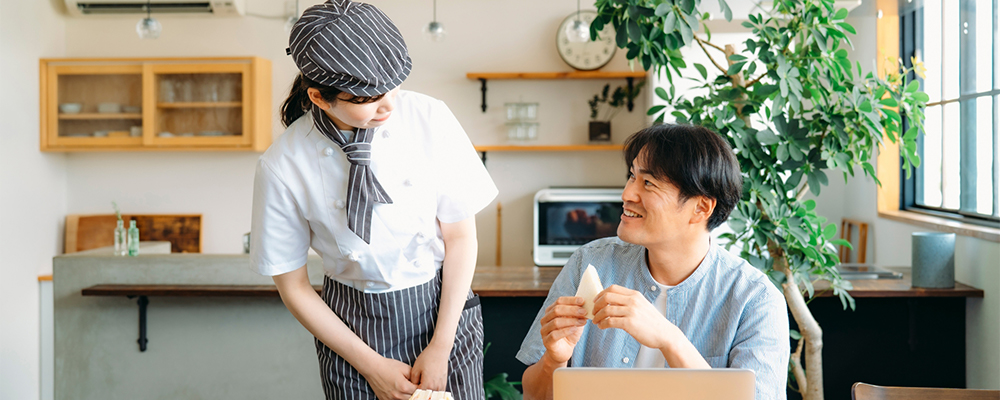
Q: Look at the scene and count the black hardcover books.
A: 0